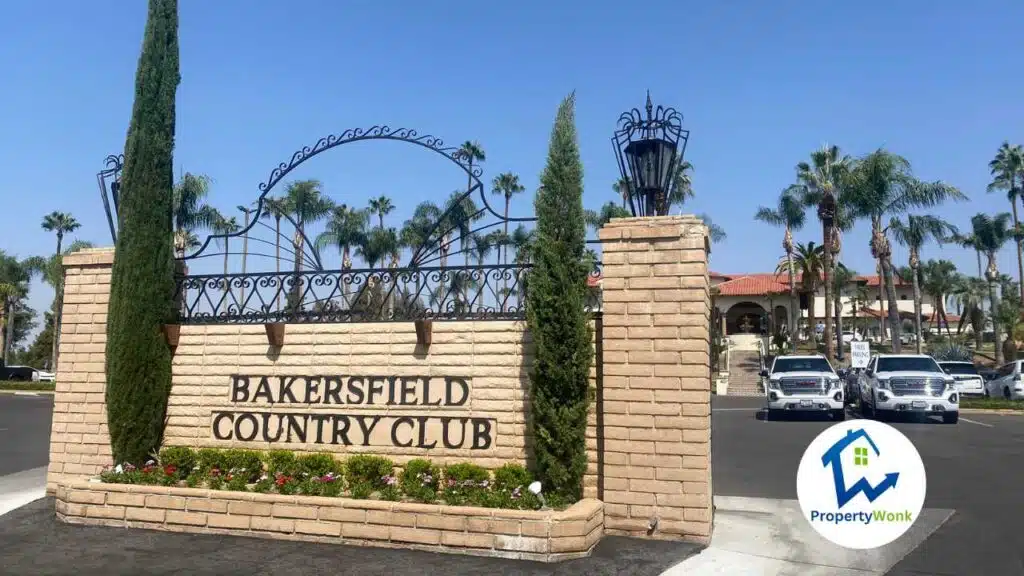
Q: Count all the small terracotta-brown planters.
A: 3